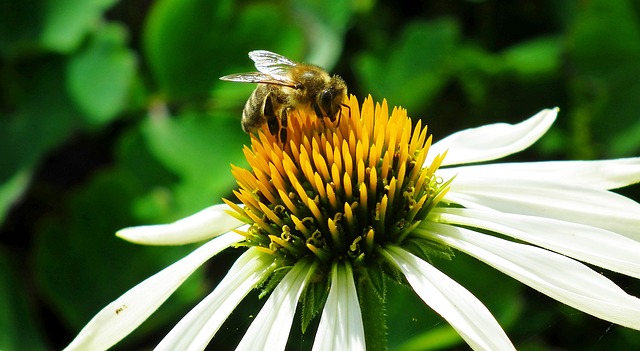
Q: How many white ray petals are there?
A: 11